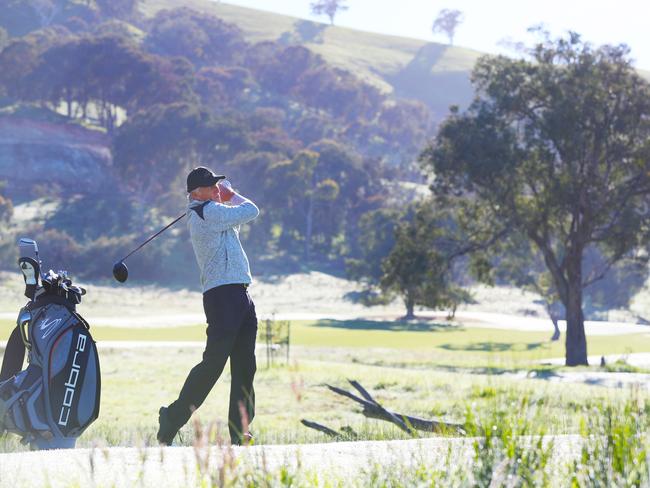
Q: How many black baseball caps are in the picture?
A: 1